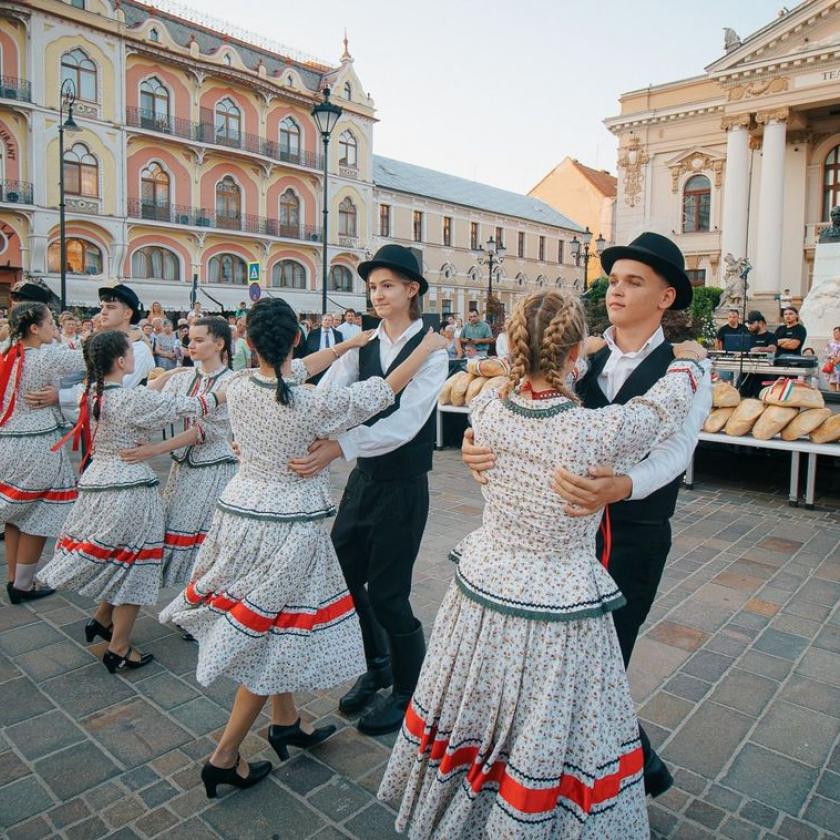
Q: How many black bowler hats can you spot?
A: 4